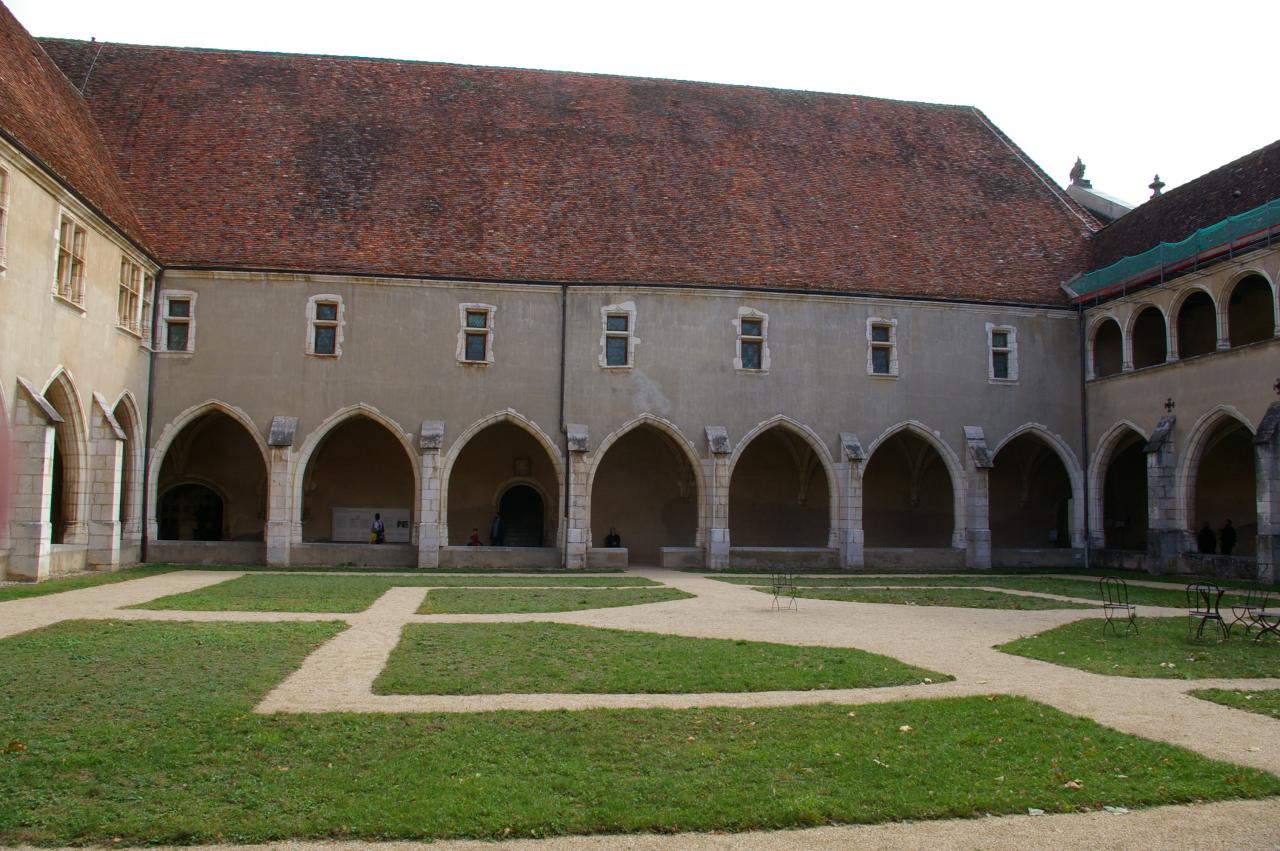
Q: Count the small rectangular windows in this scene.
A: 7